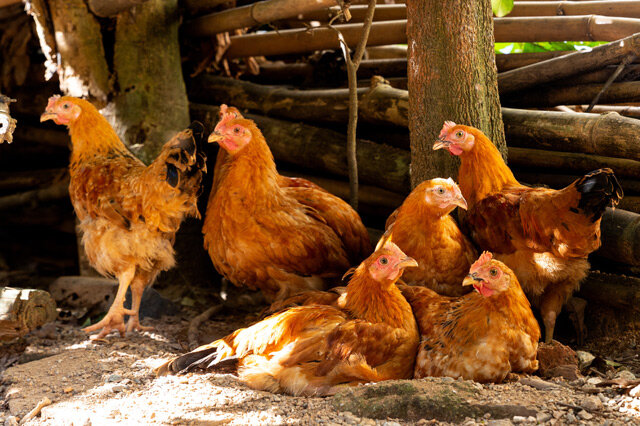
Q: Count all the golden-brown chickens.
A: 6